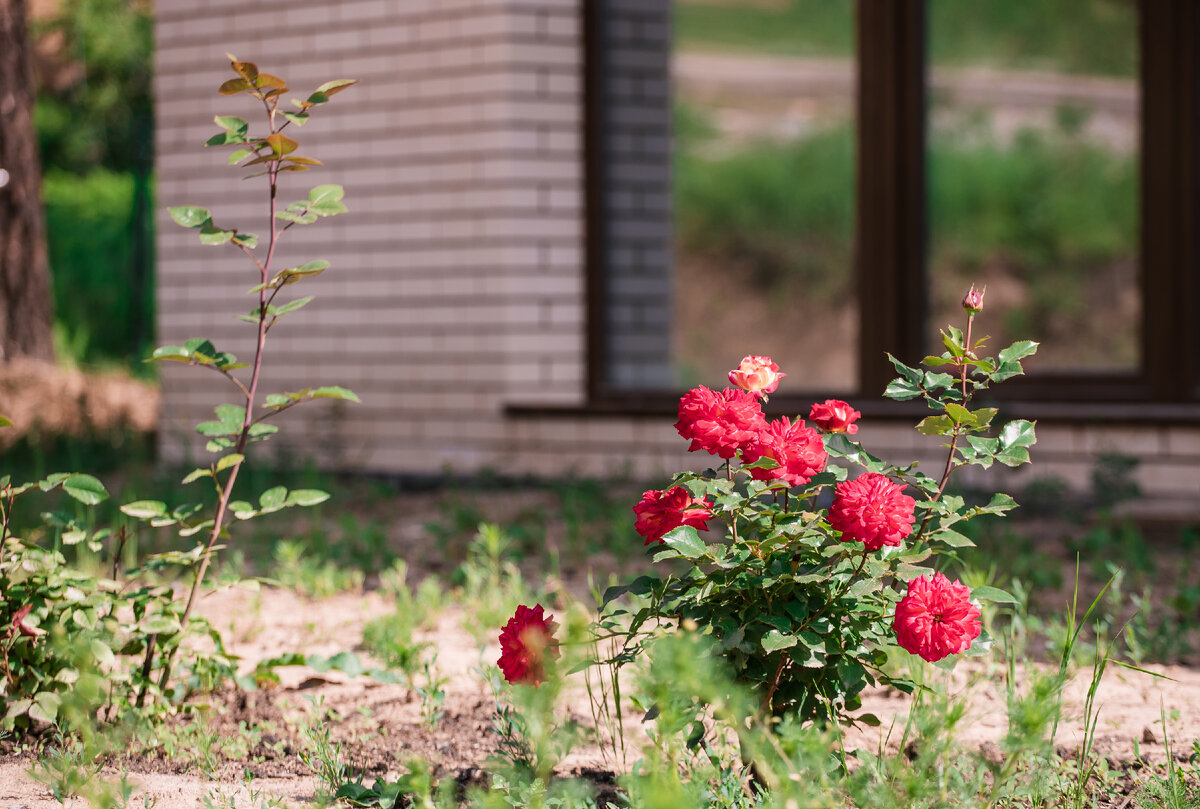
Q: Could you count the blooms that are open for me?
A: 8